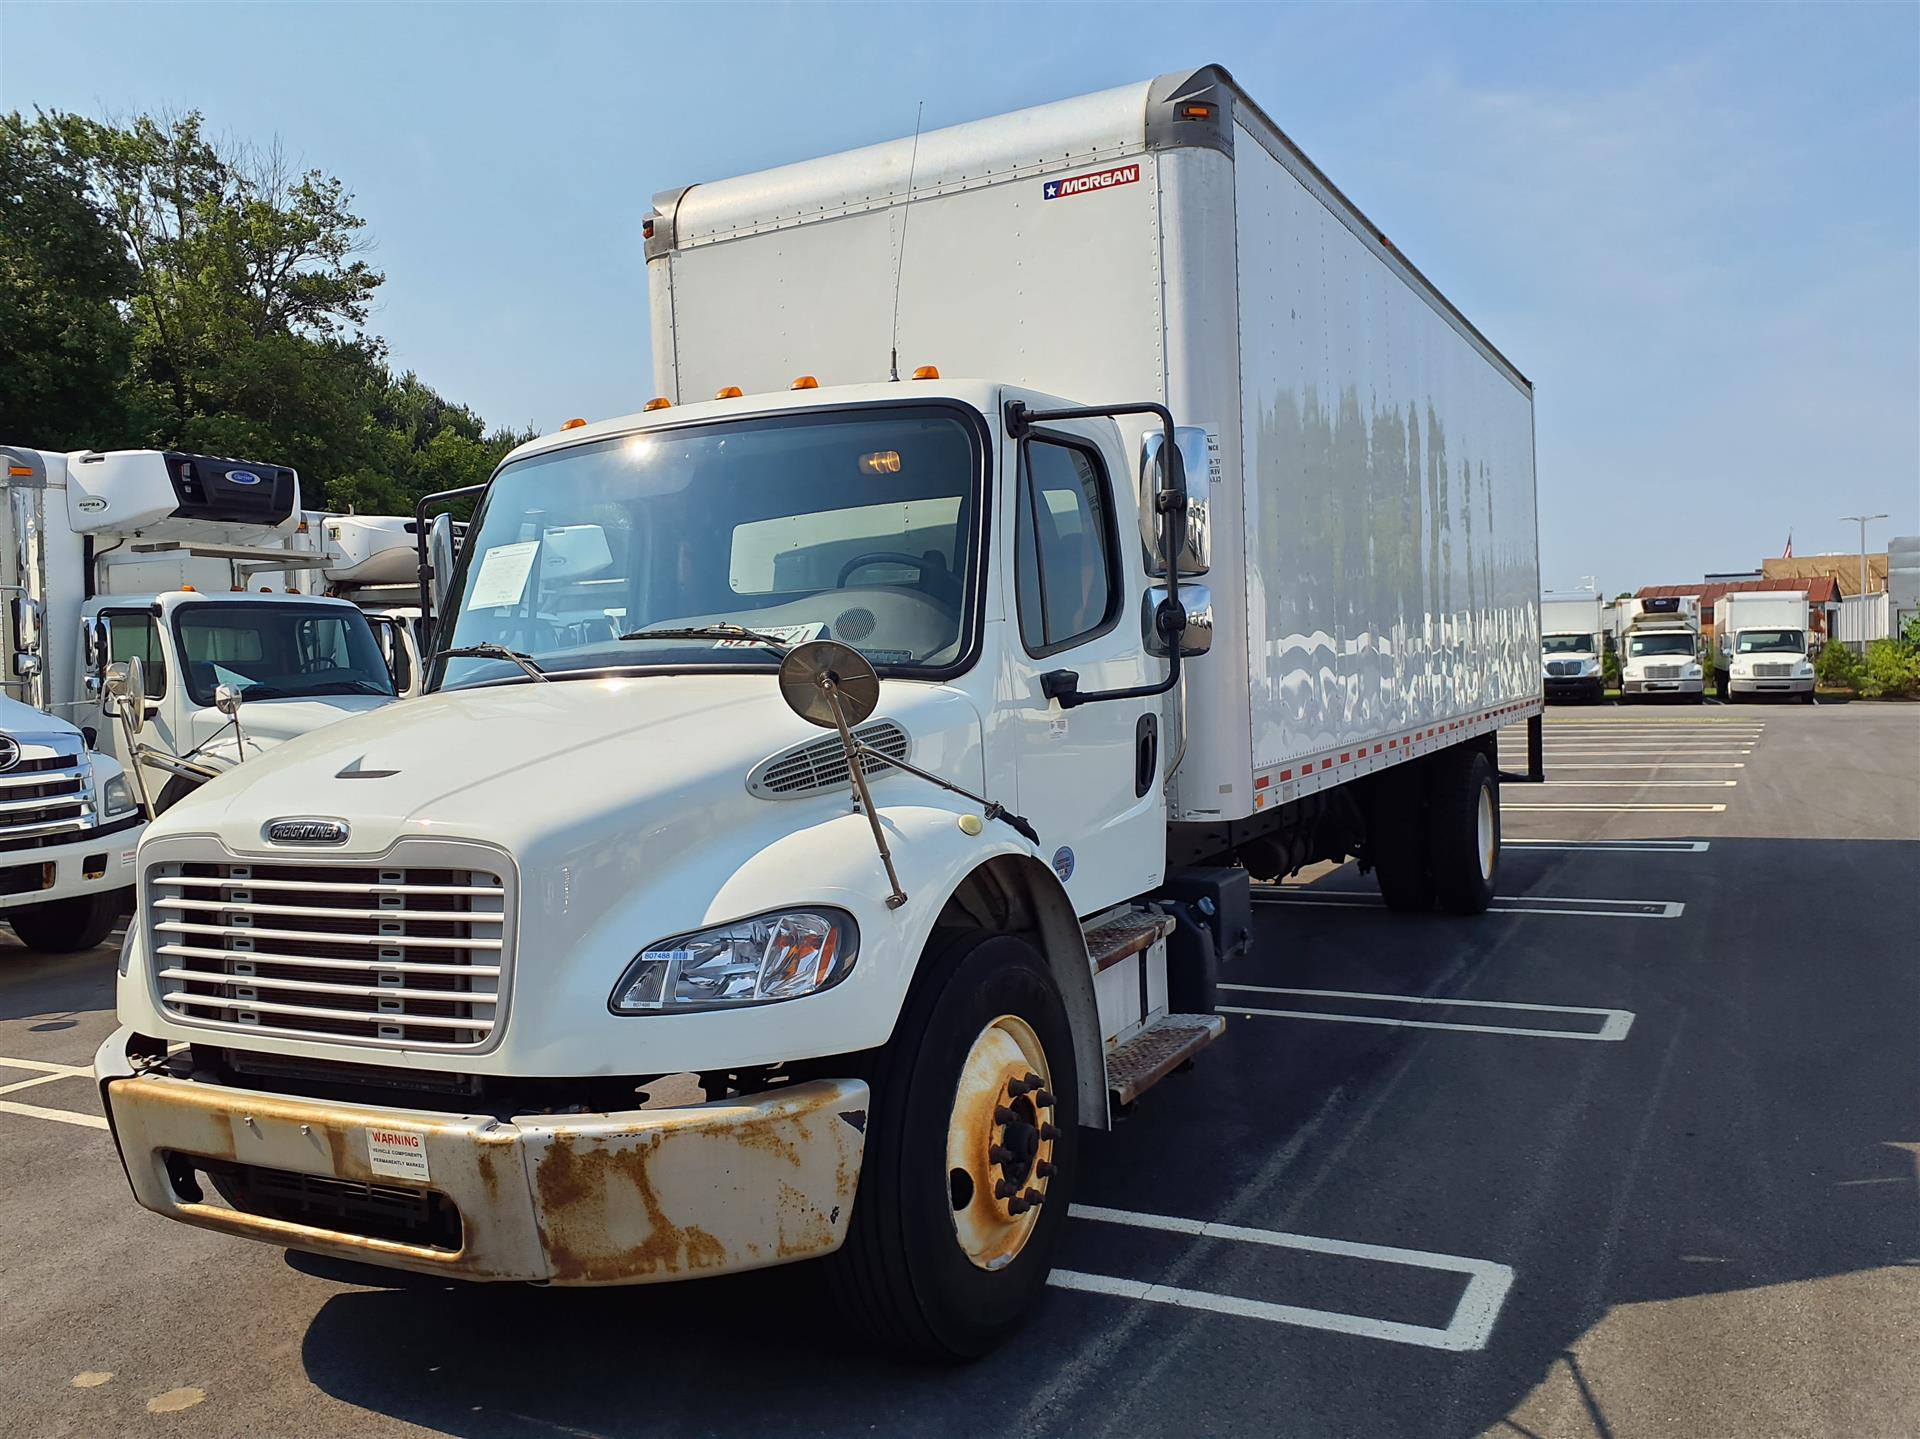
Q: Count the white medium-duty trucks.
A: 7